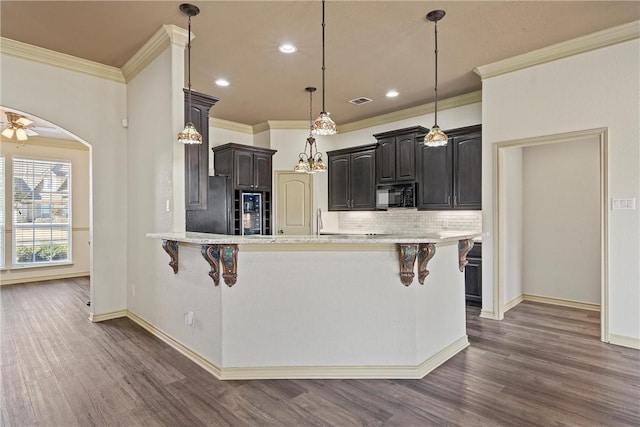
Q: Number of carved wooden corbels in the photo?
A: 6